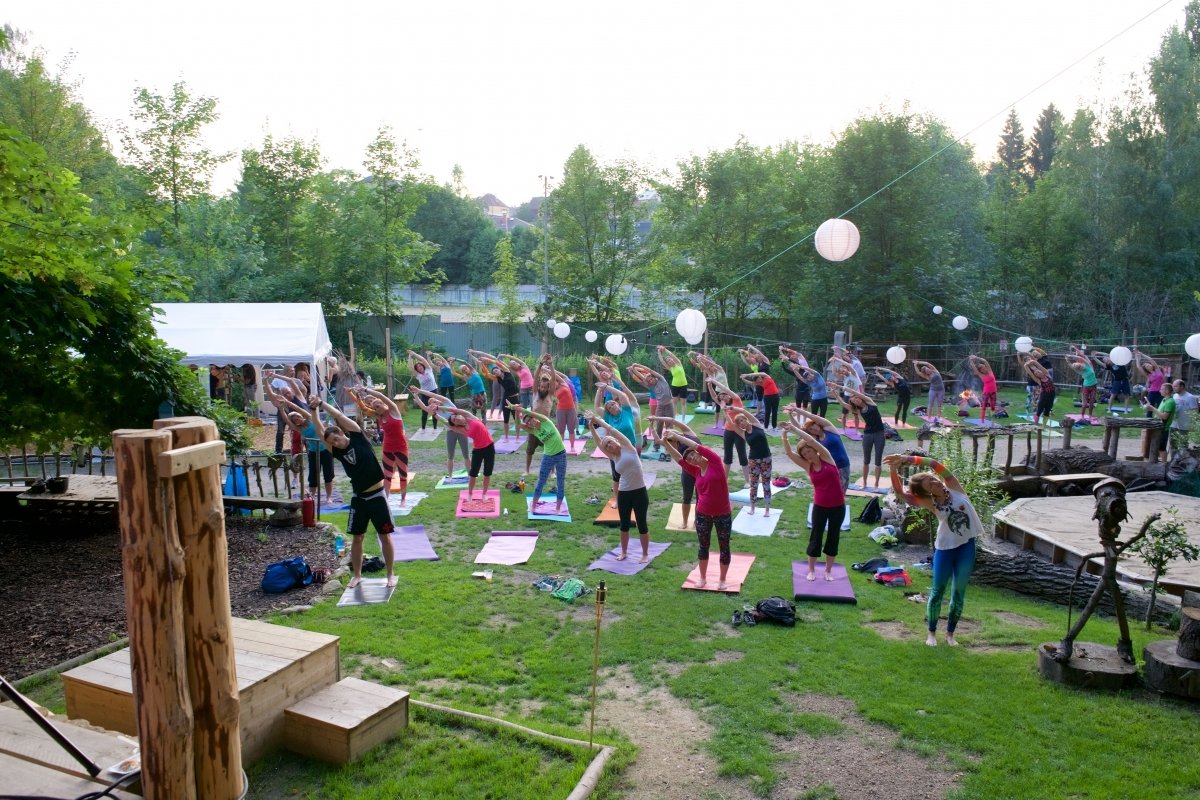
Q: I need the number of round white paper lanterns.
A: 13